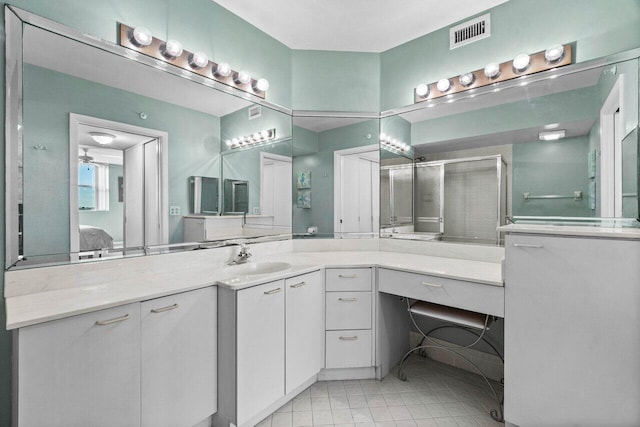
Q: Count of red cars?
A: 0